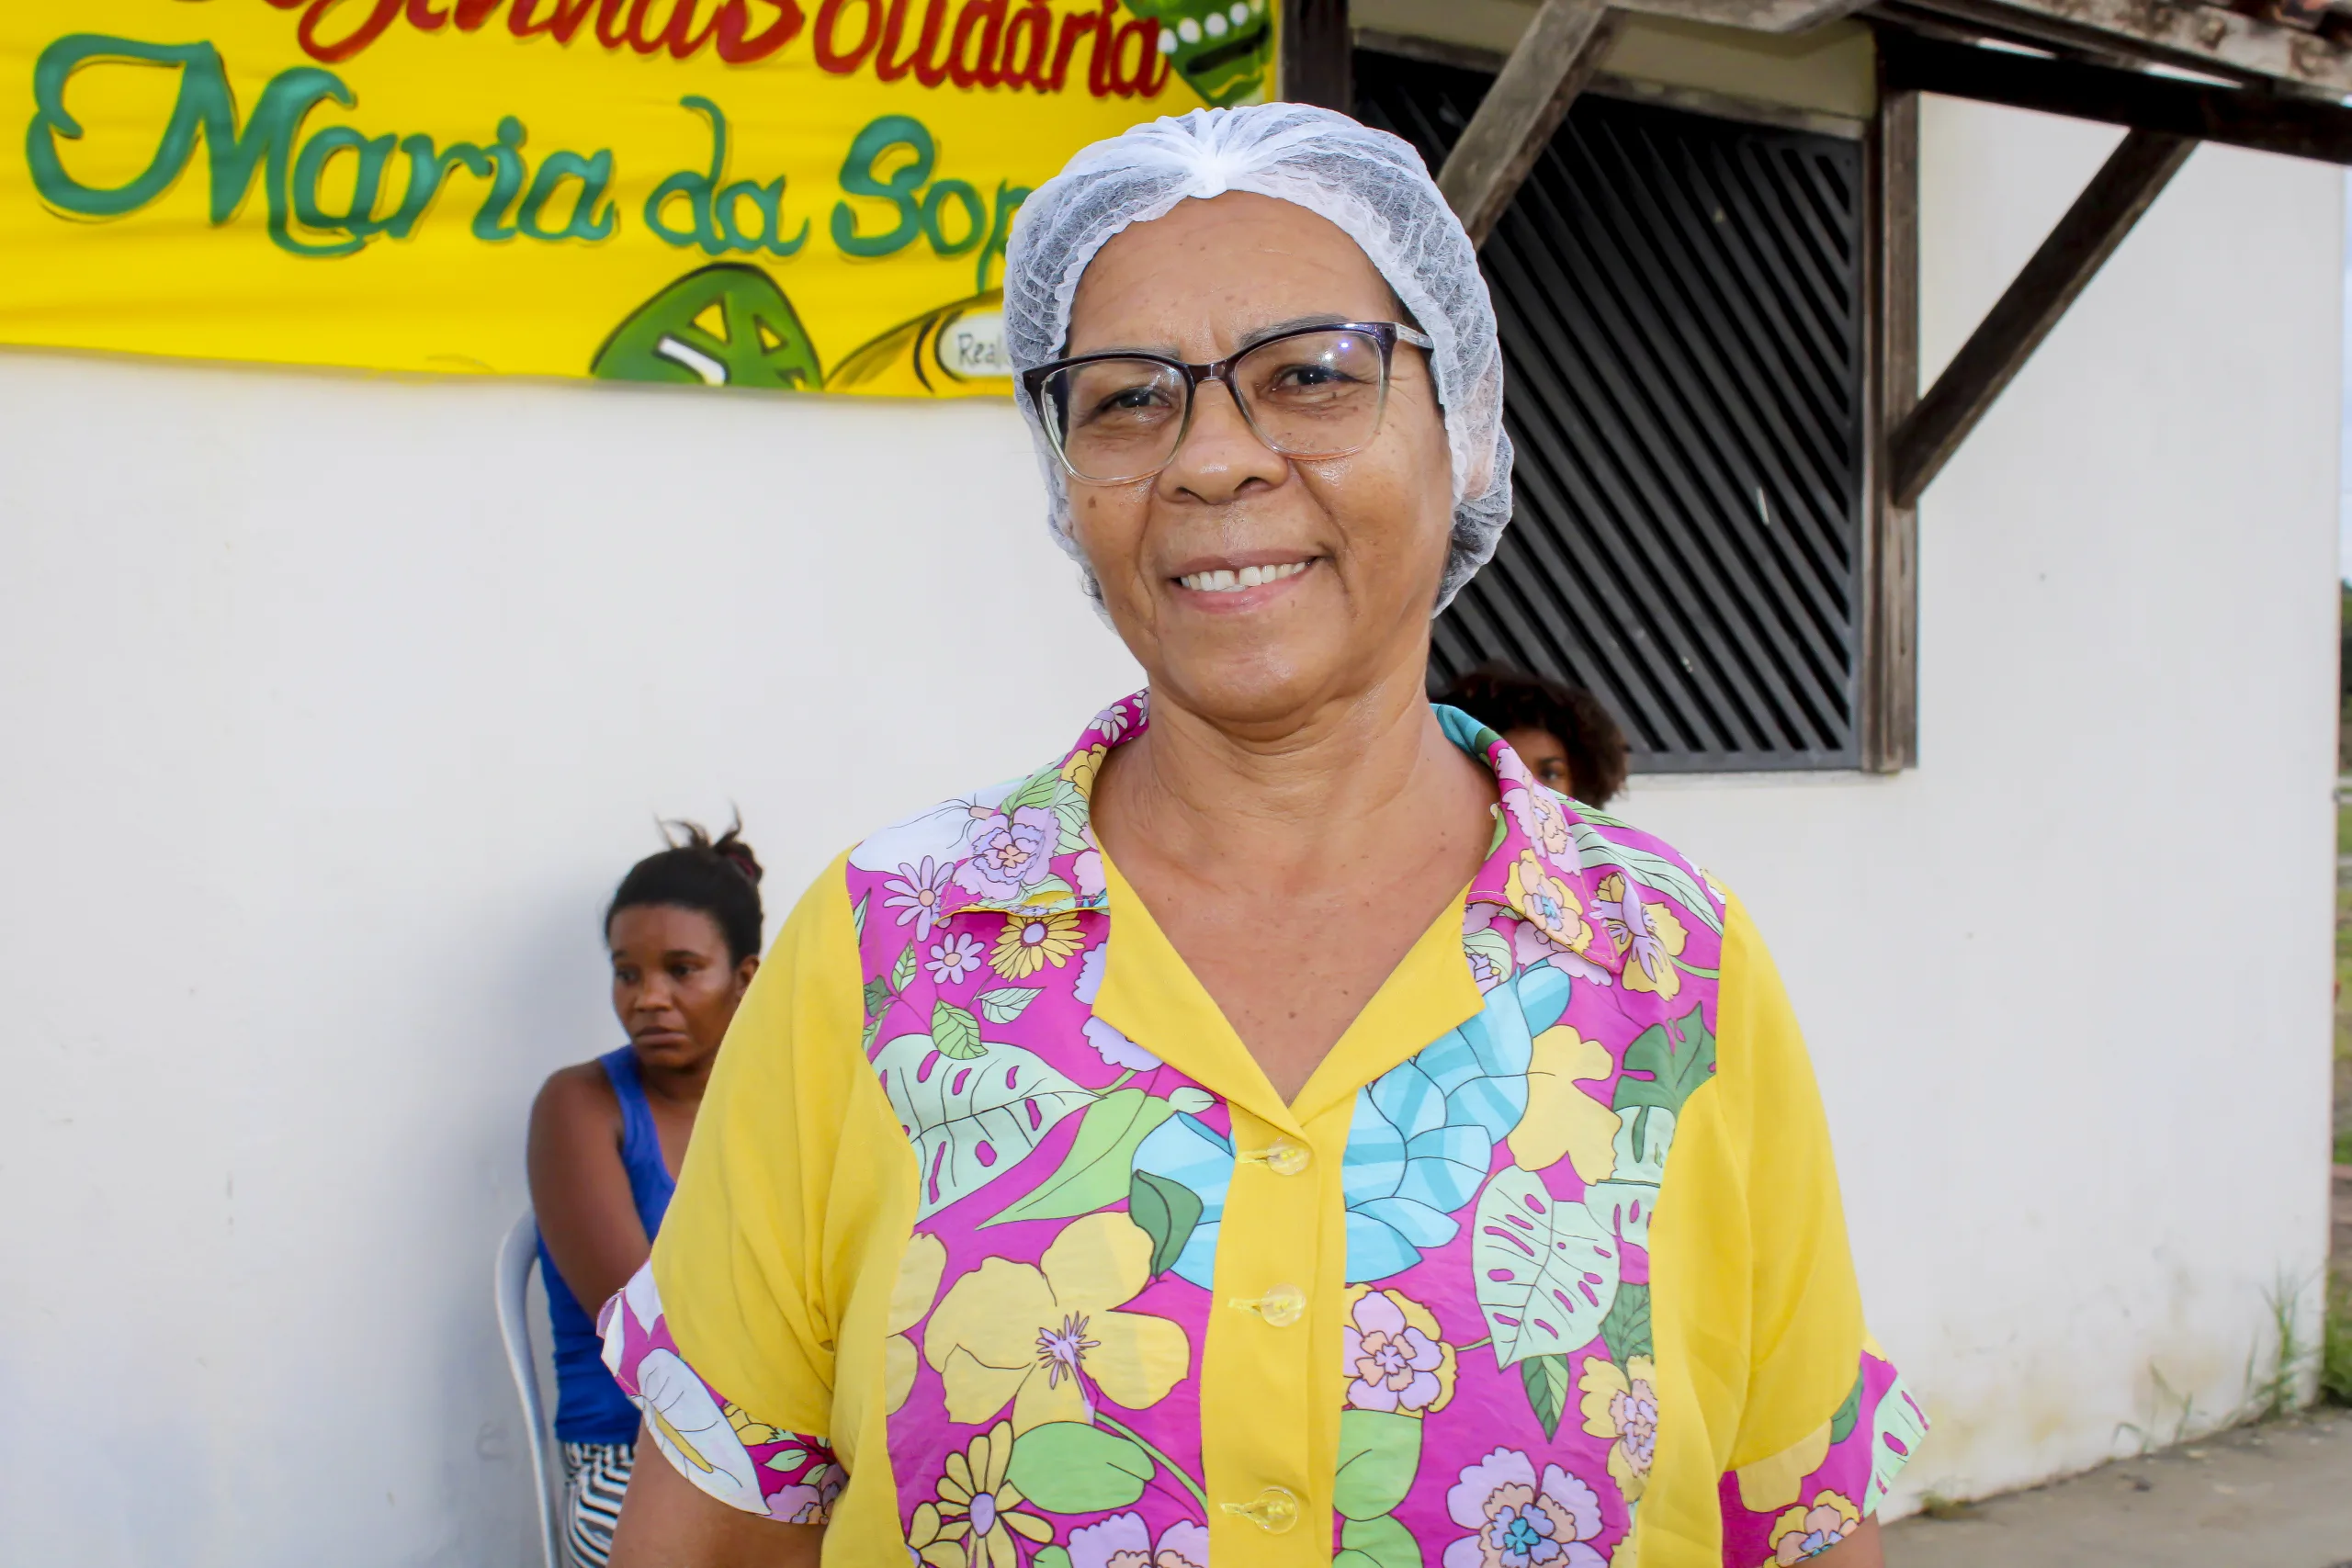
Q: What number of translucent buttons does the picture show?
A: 3